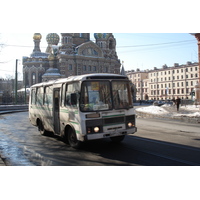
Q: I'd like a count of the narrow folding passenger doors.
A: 1